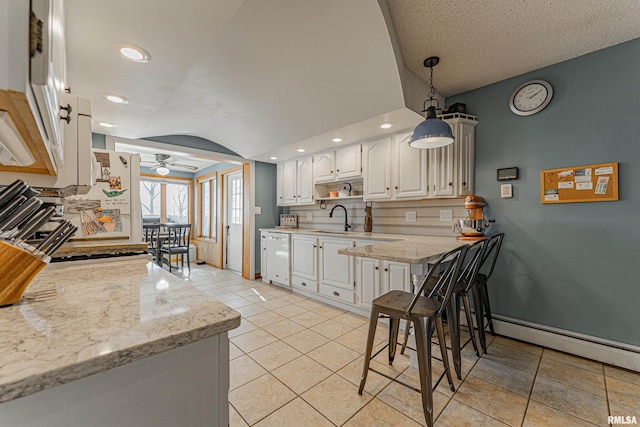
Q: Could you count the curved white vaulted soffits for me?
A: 1